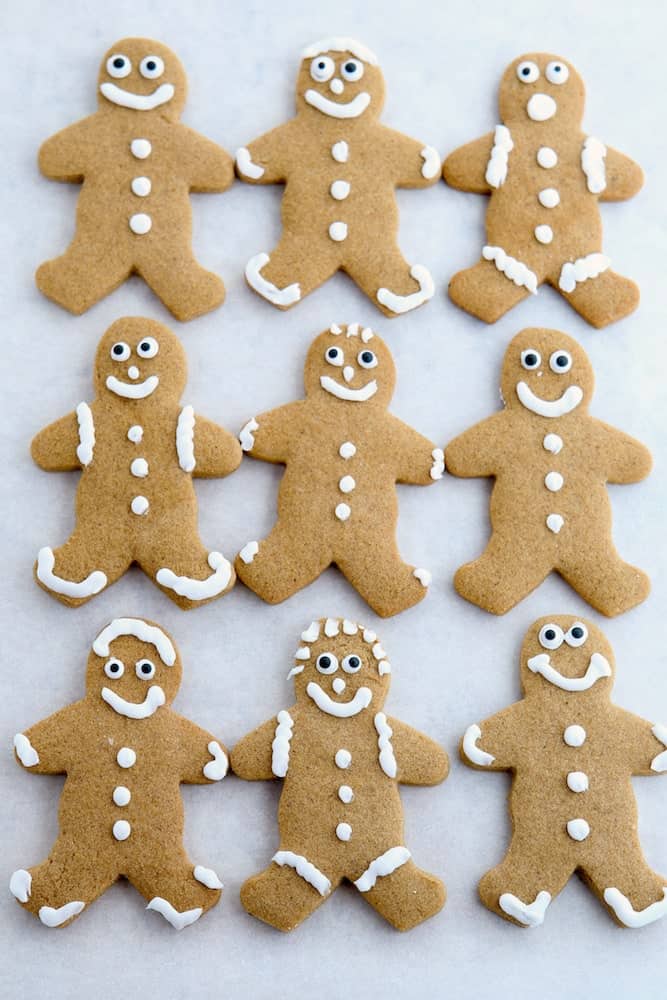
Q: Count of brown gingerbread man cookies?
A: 9